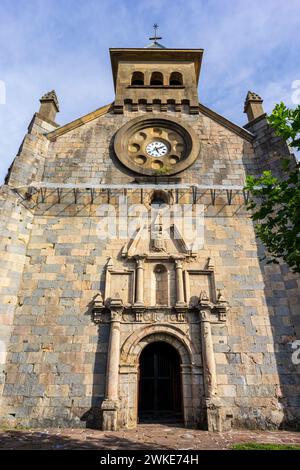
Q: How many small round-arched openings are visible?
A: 3